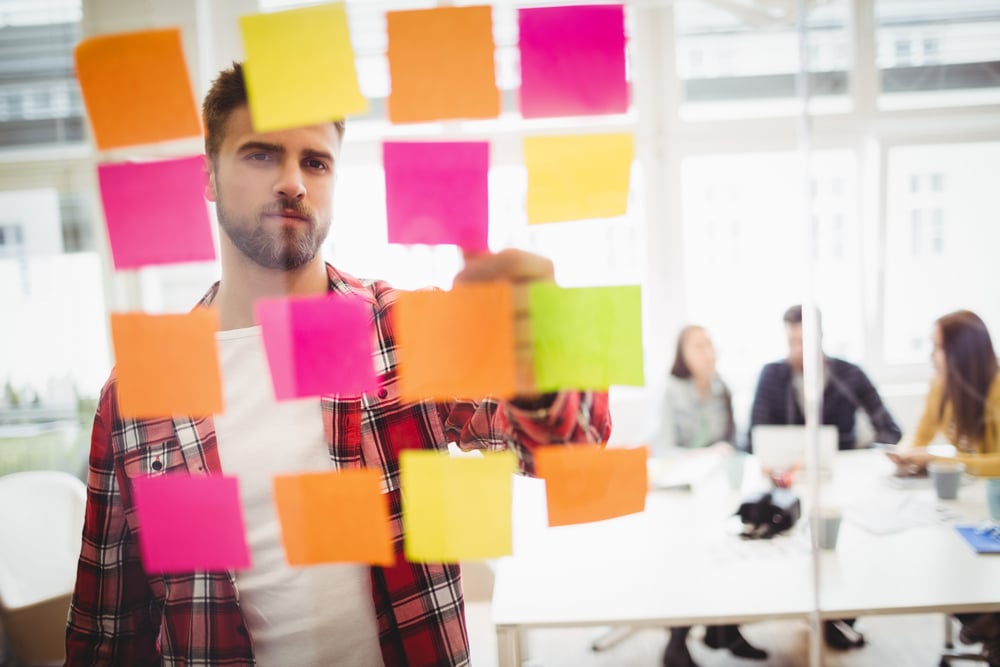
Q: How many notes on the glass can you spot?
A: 15